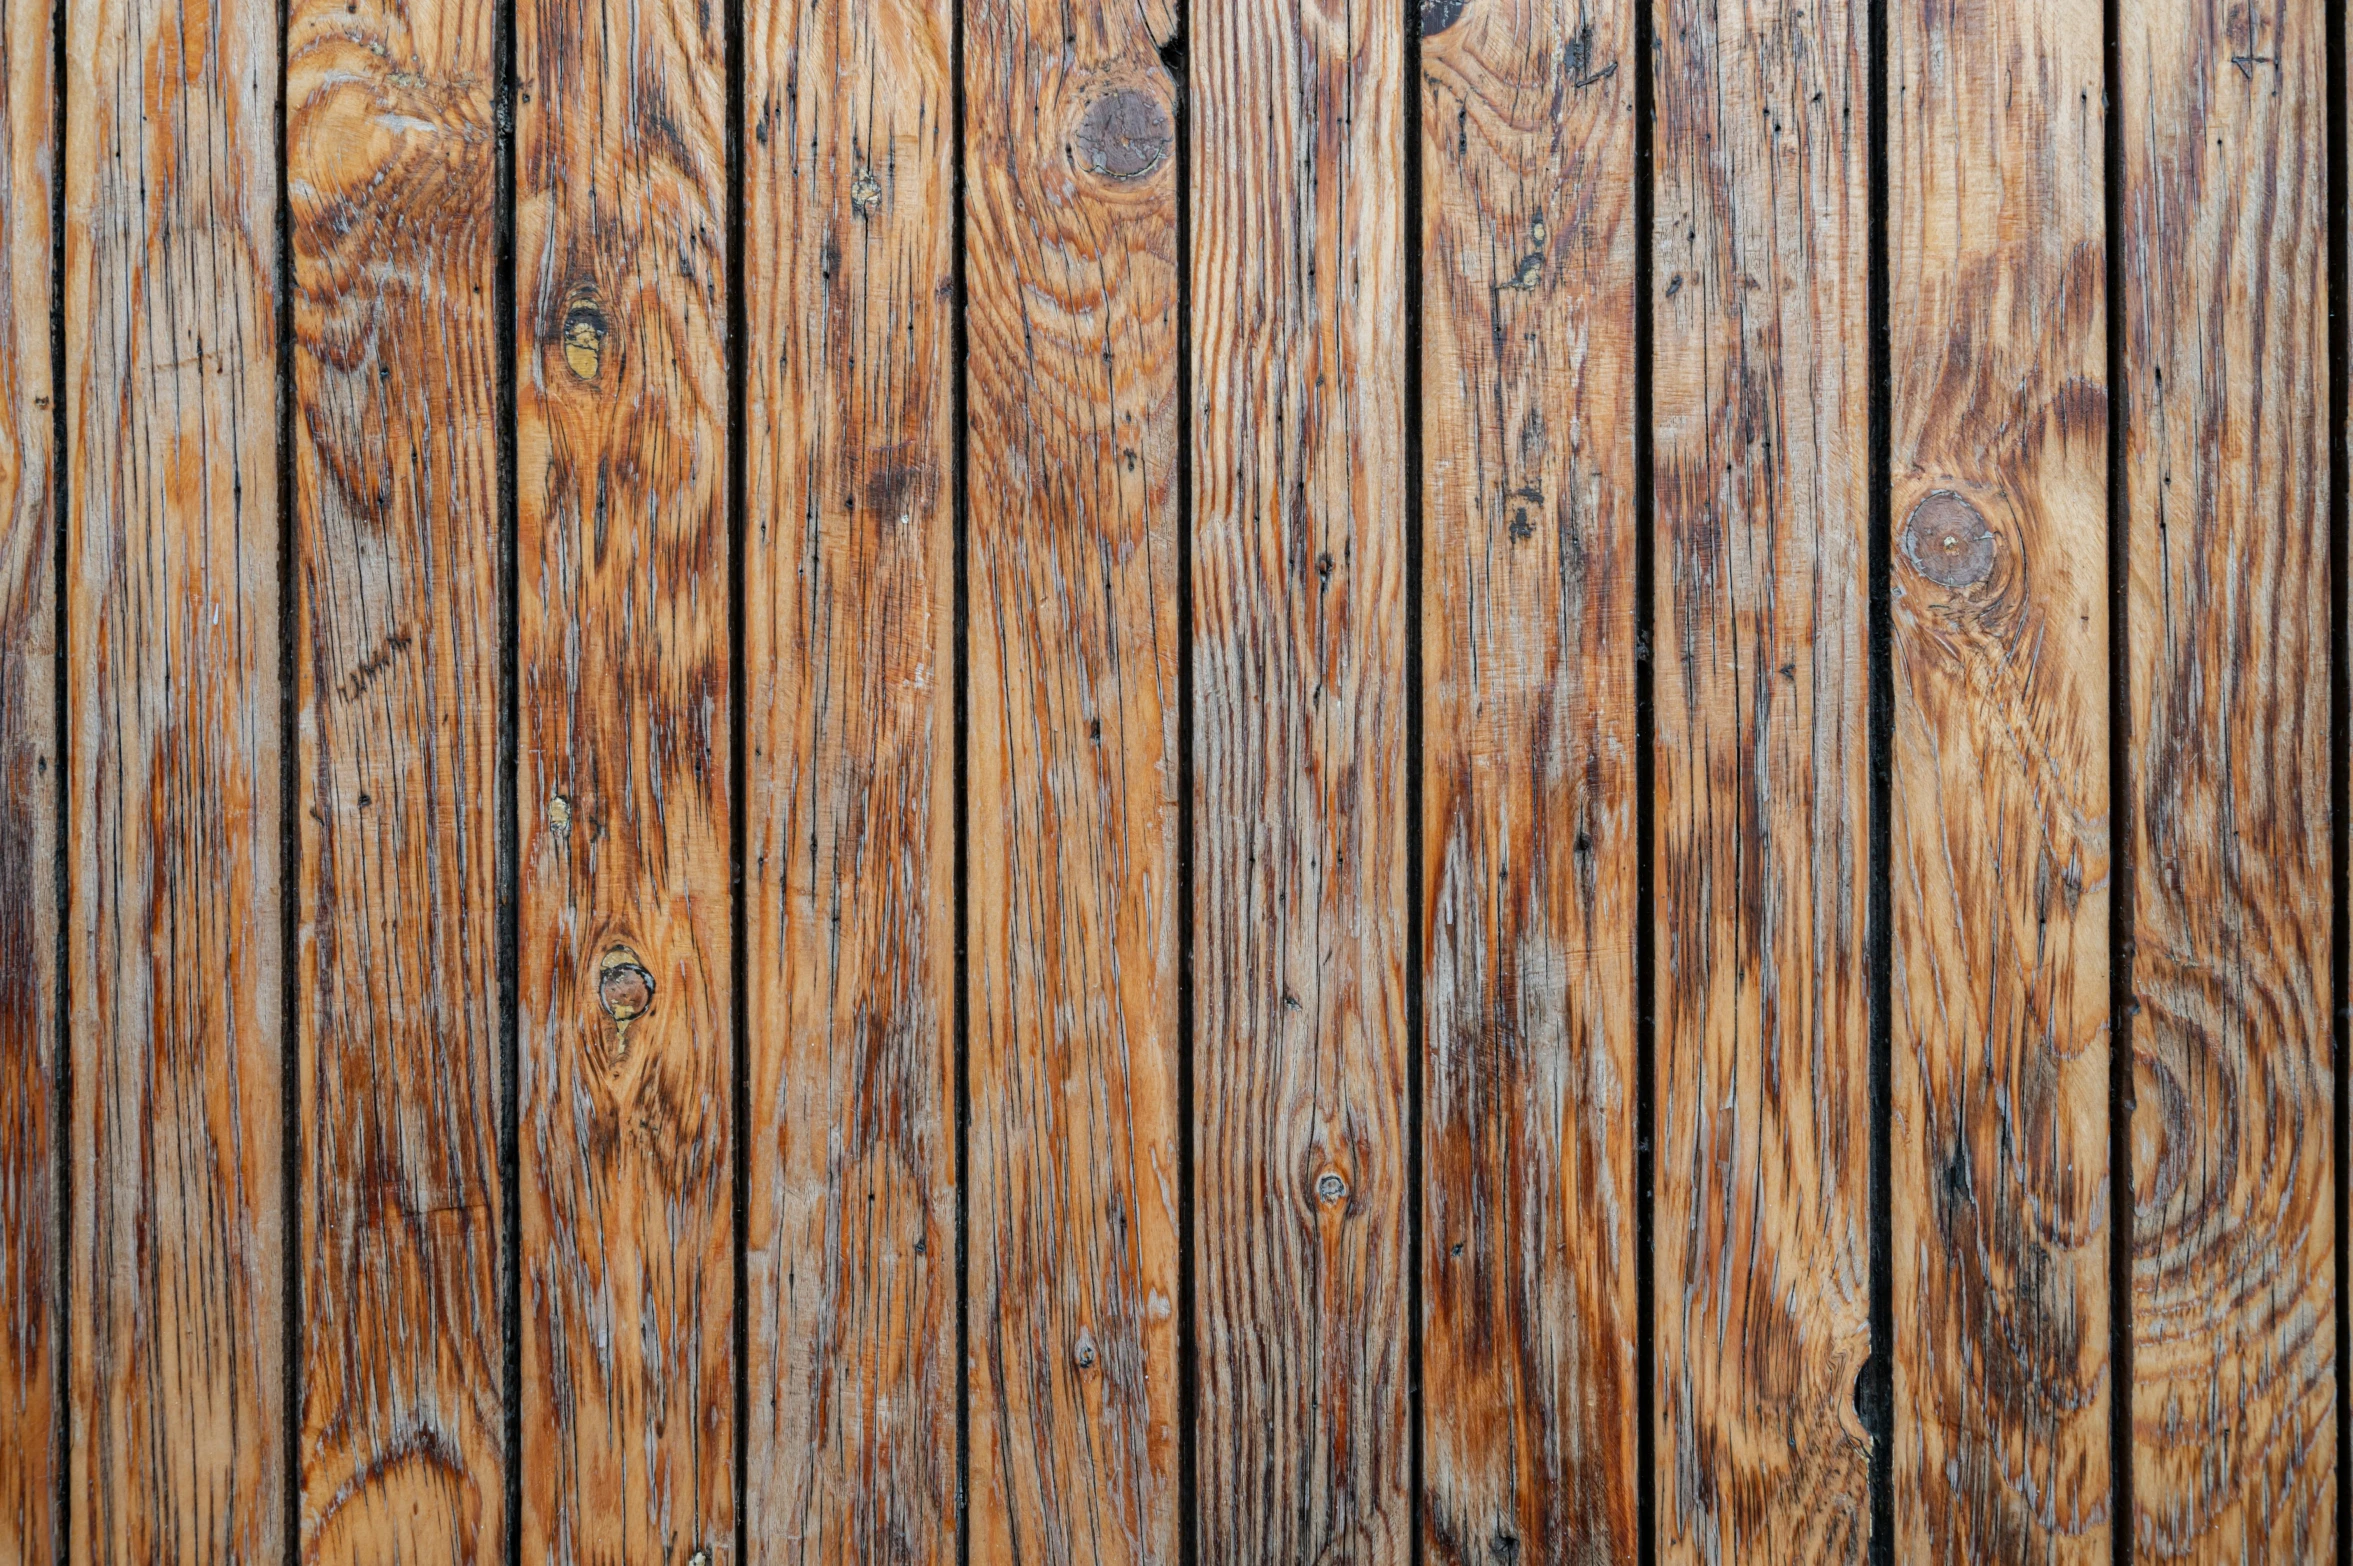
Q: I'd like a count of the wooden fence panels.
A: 11